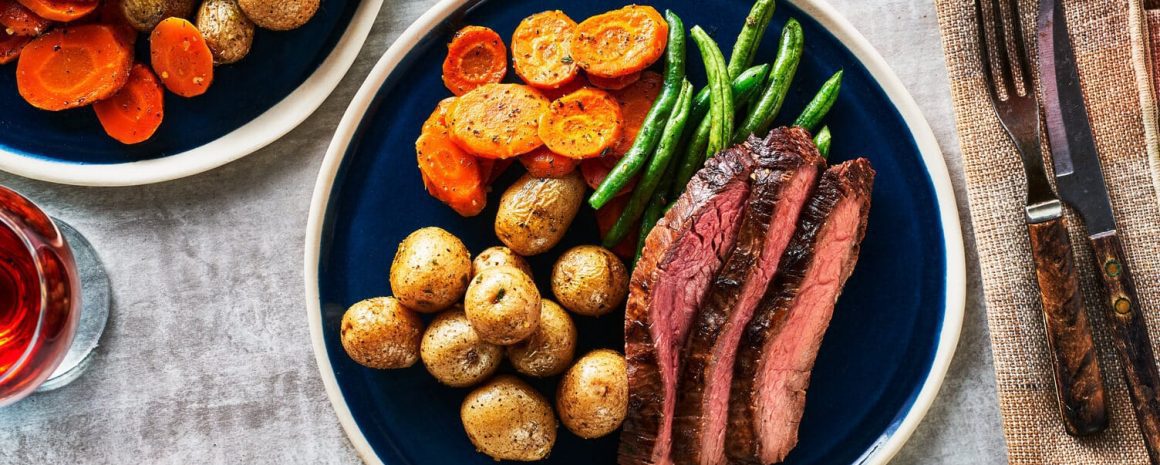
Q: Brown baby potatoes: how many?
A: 13